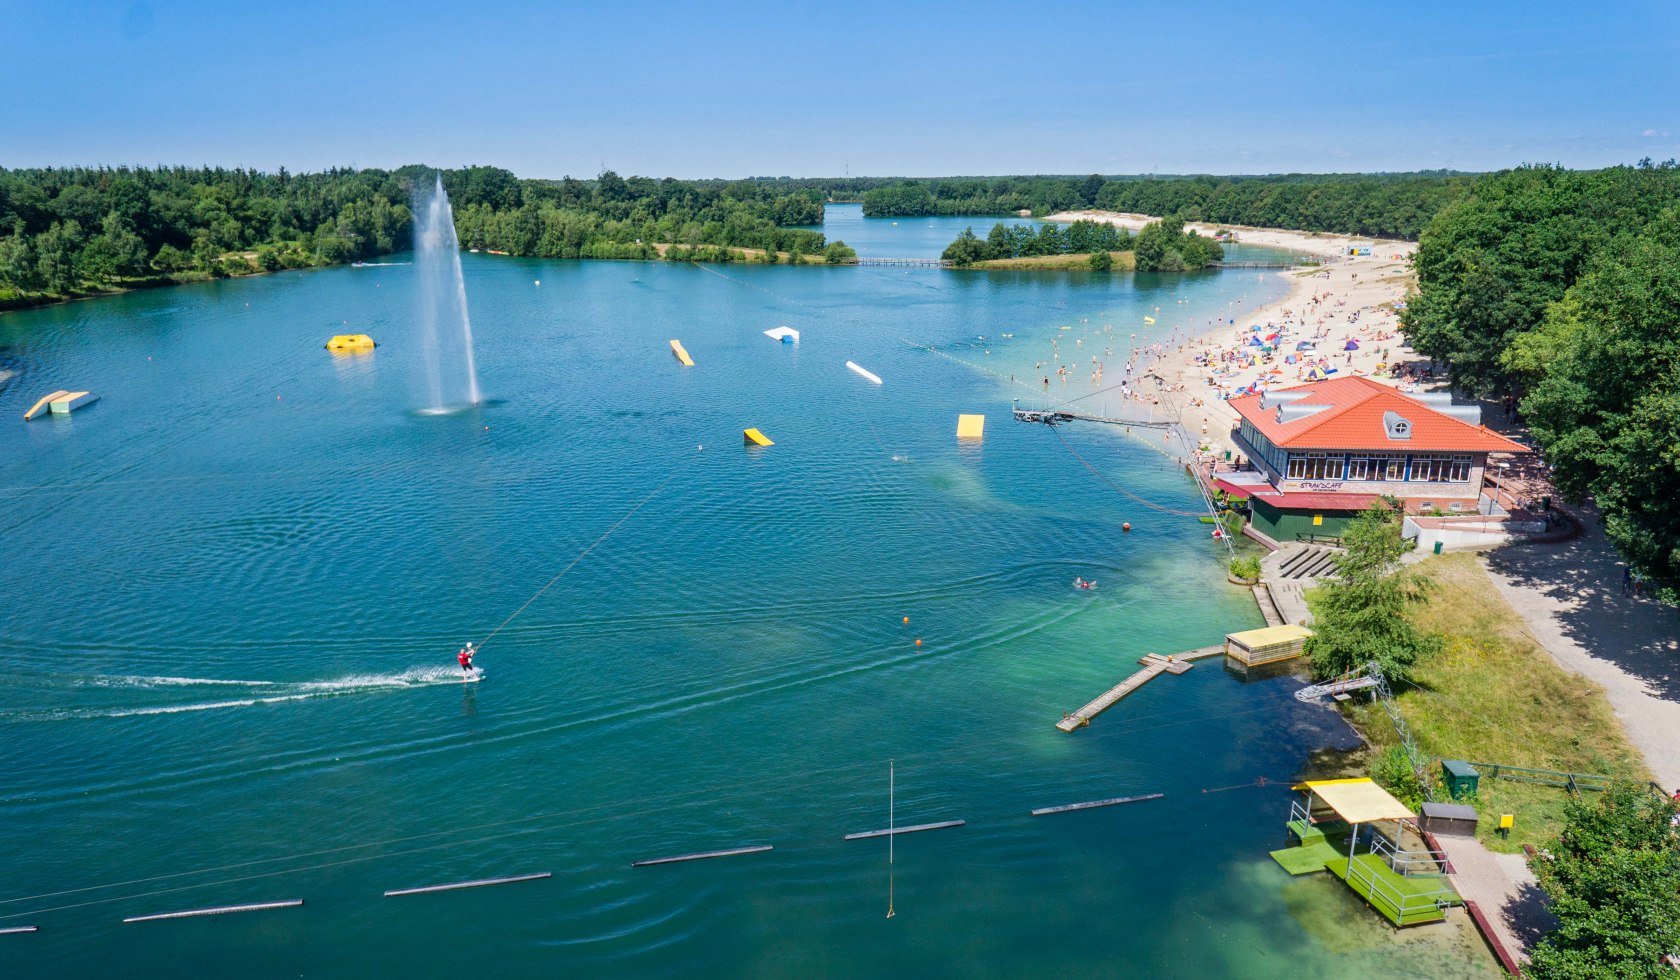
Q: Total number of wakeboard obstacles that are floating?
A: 7